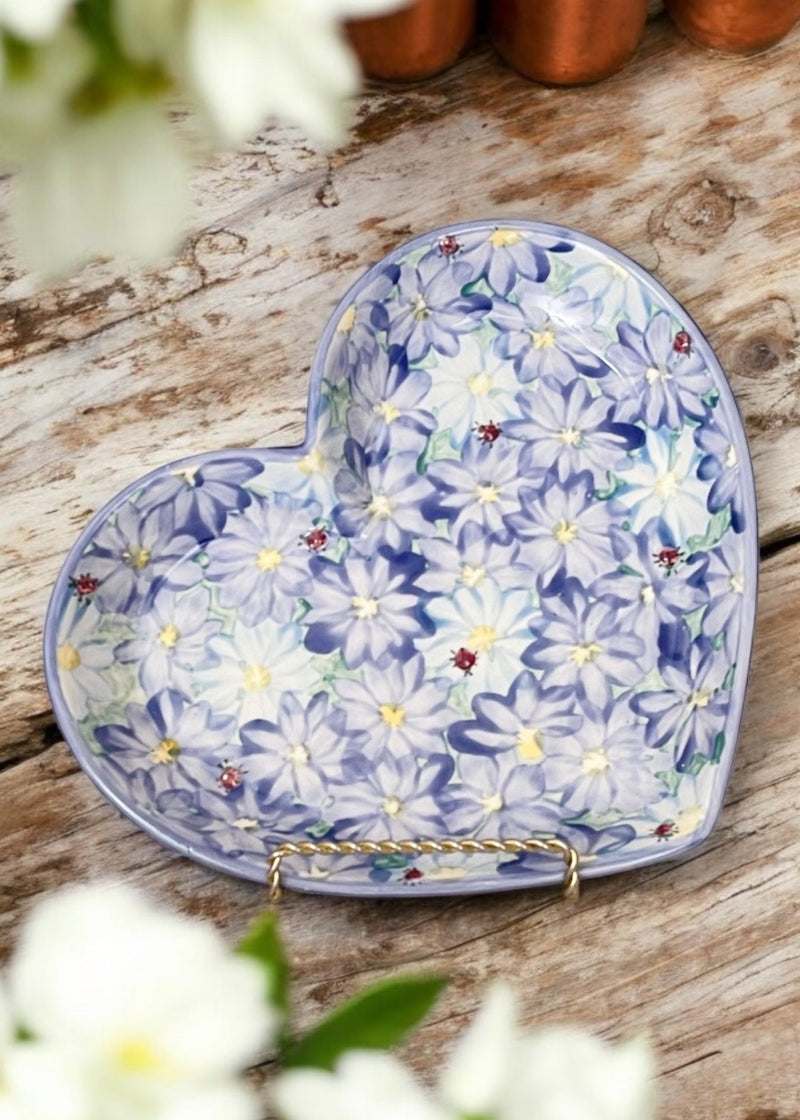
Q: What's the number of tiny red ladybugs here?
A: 10